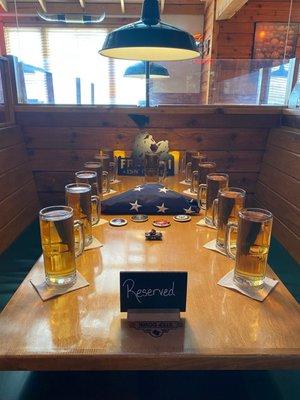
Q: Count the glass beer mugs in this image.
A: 11